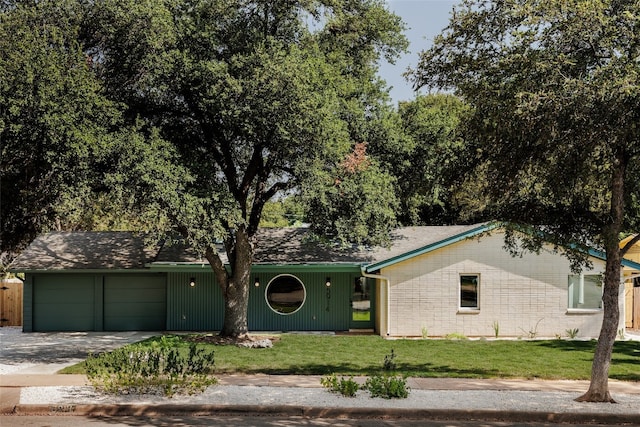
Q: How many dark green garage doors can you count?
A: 2